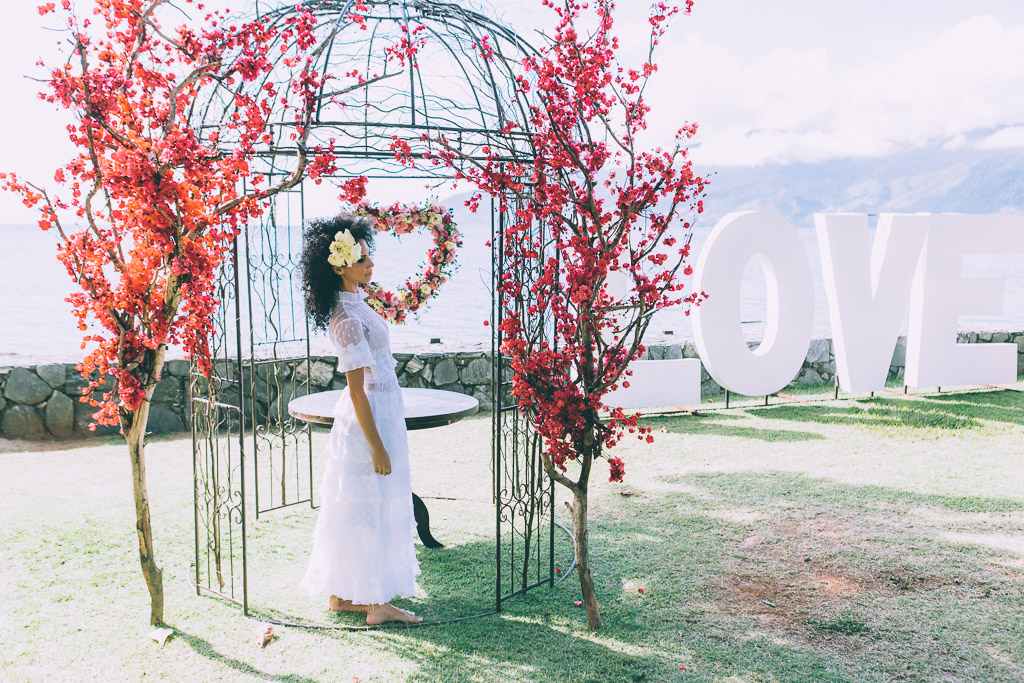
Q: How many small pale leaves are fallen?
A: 2